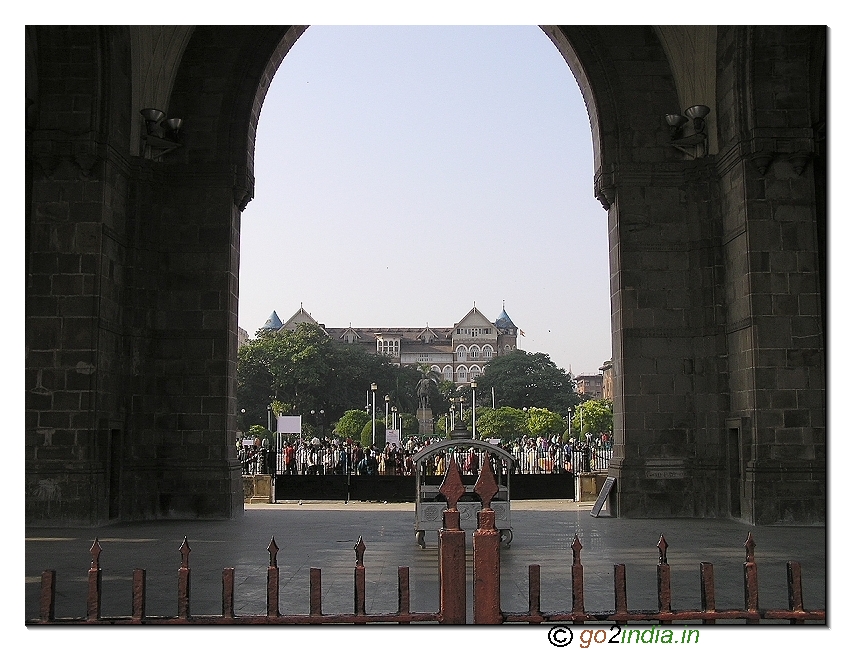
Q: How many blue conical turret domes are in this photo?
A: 2